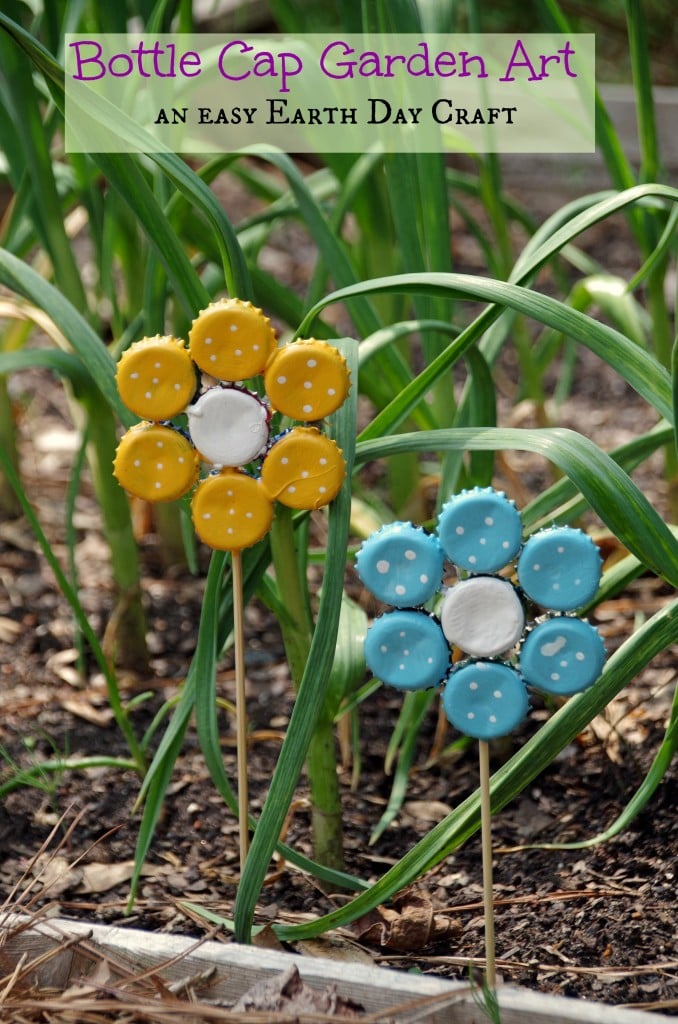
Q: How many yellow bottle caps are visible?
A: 6